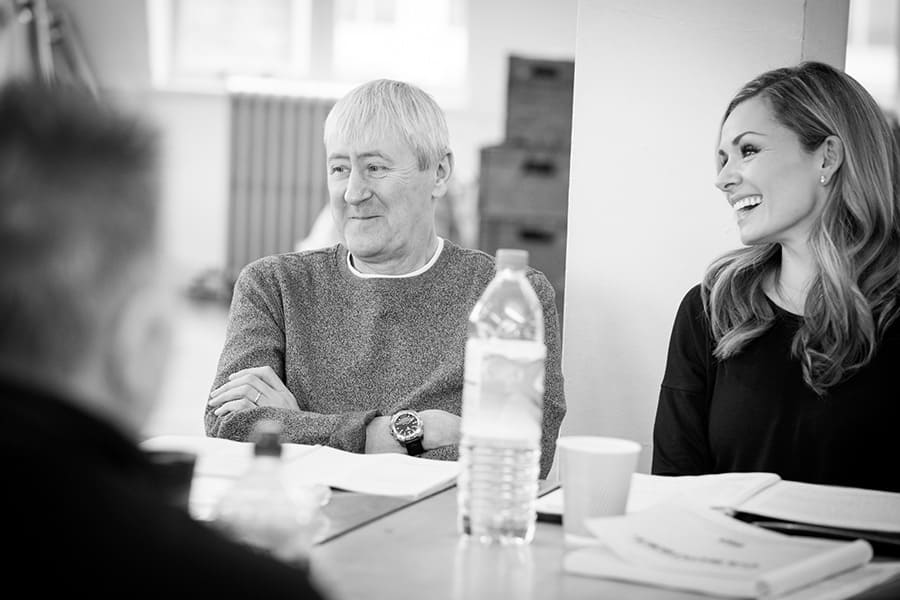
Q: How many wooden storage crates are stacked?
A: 3